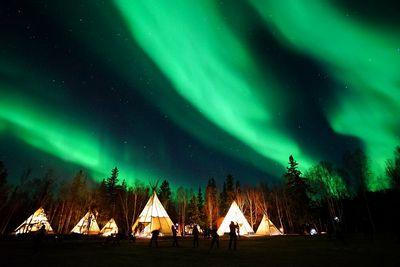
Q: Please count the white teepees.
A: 6